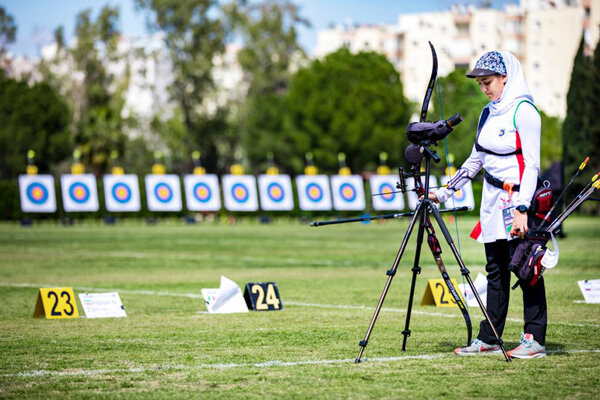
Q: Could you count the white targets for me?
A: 12